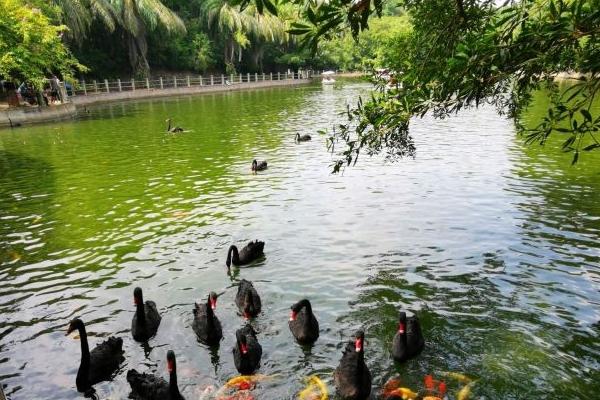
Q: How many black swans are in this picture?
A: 13